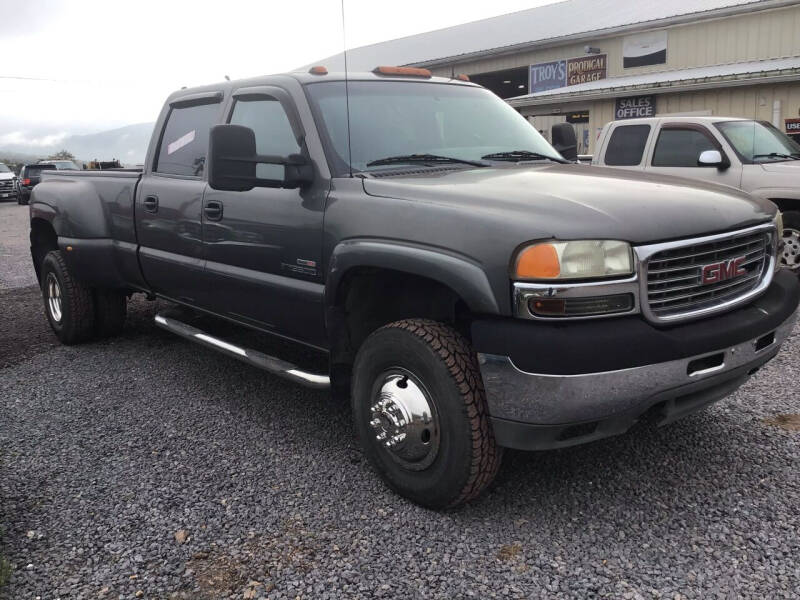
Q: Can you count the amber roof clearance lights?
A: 3